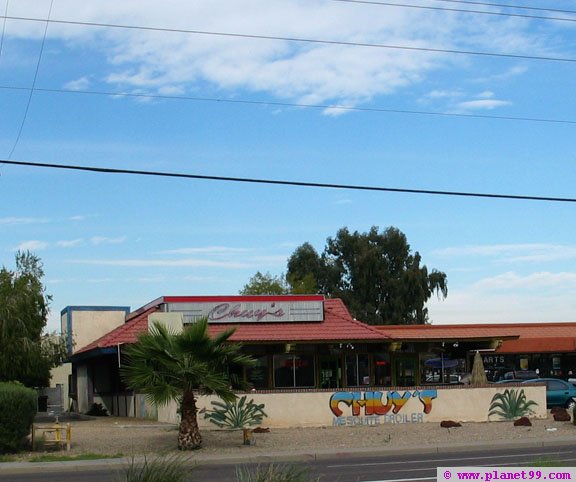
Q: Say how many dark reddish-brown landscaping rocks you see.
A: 4